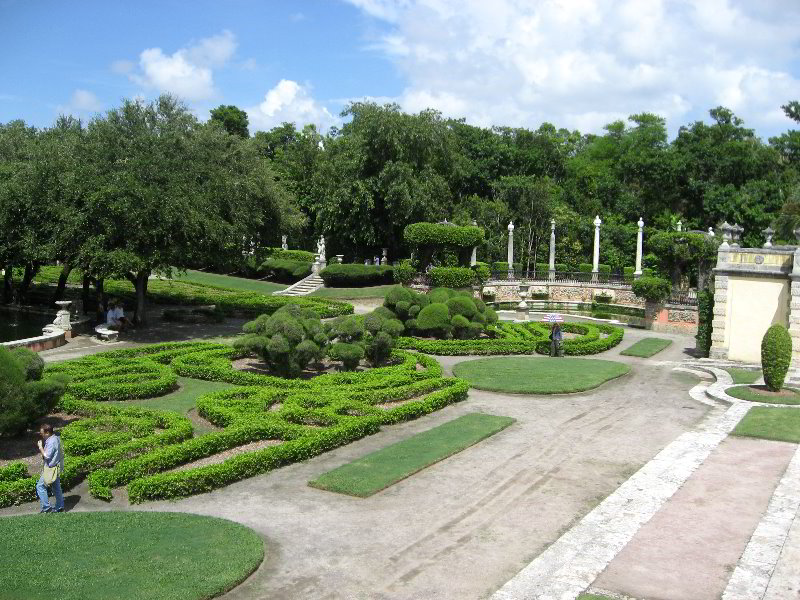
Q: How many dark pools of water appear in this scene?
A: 2